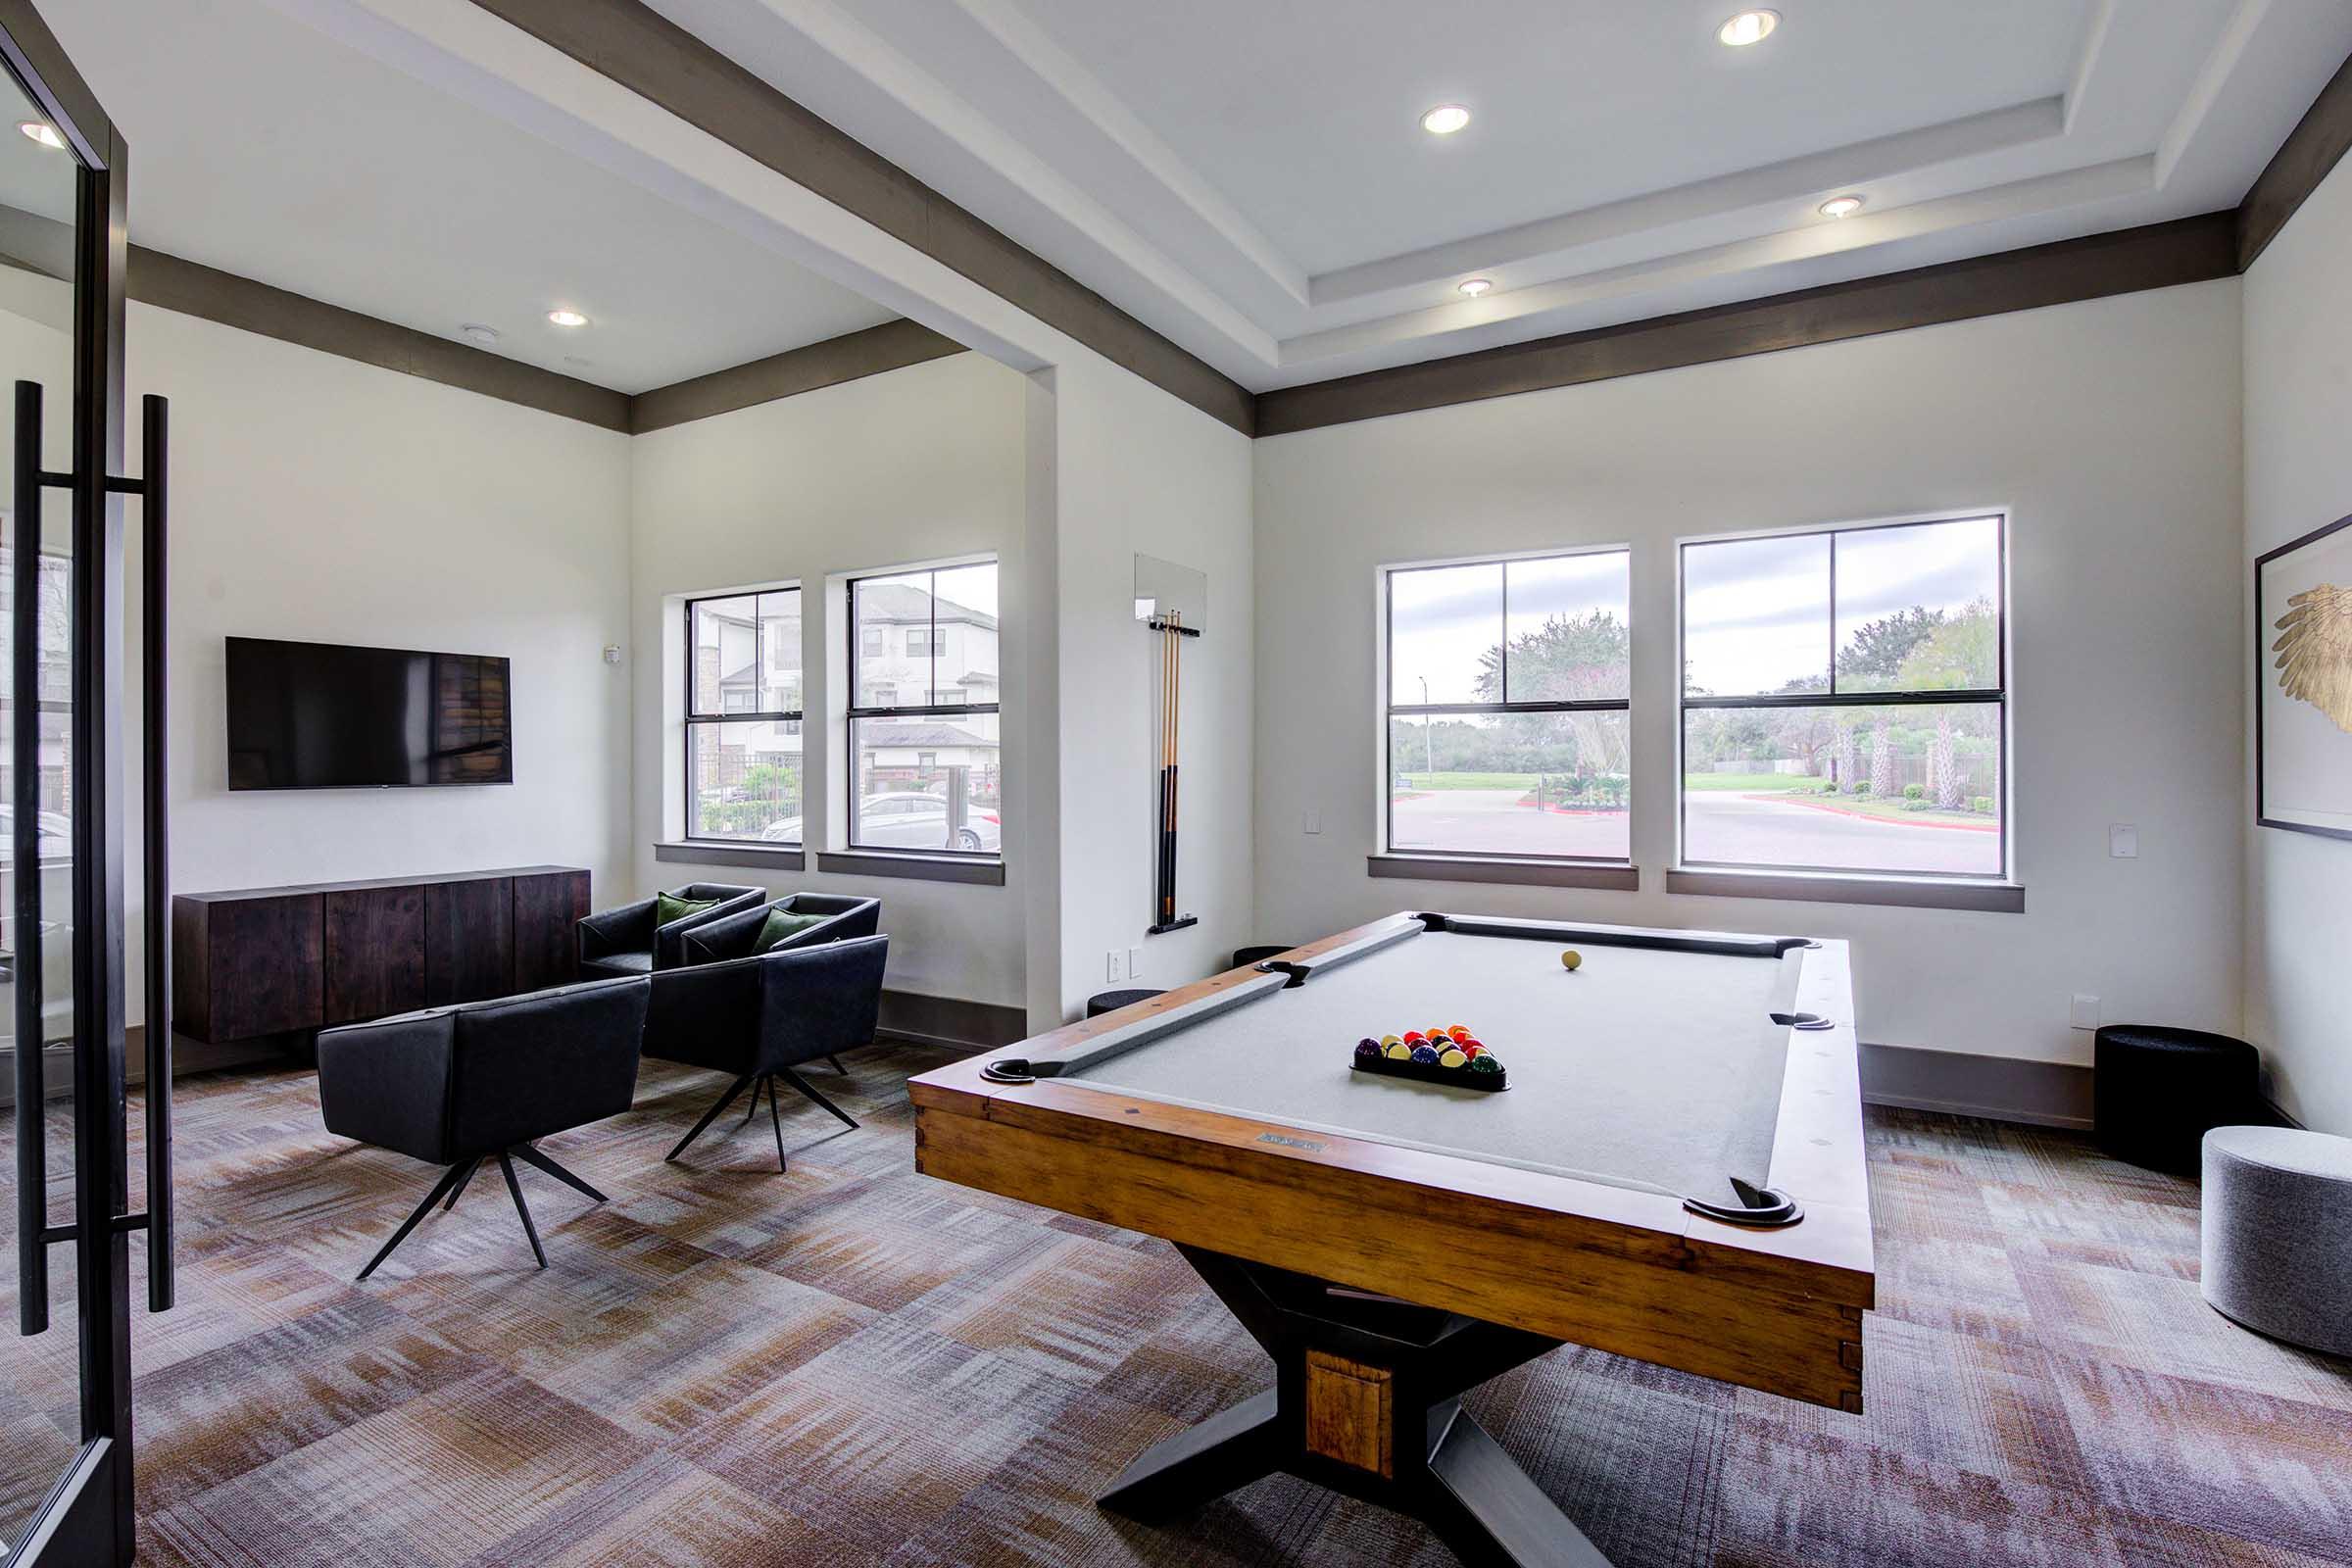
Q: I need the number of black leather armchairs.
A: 4